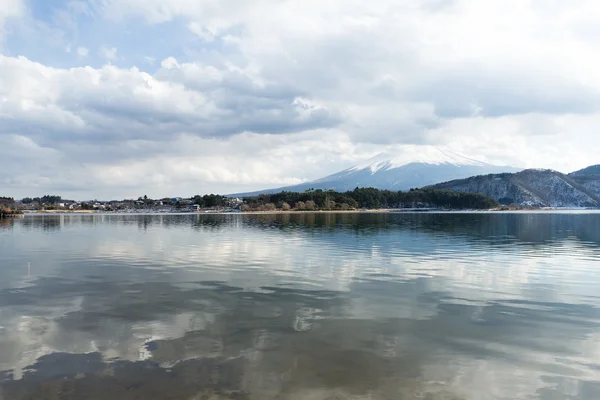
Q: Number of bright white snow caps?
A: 1